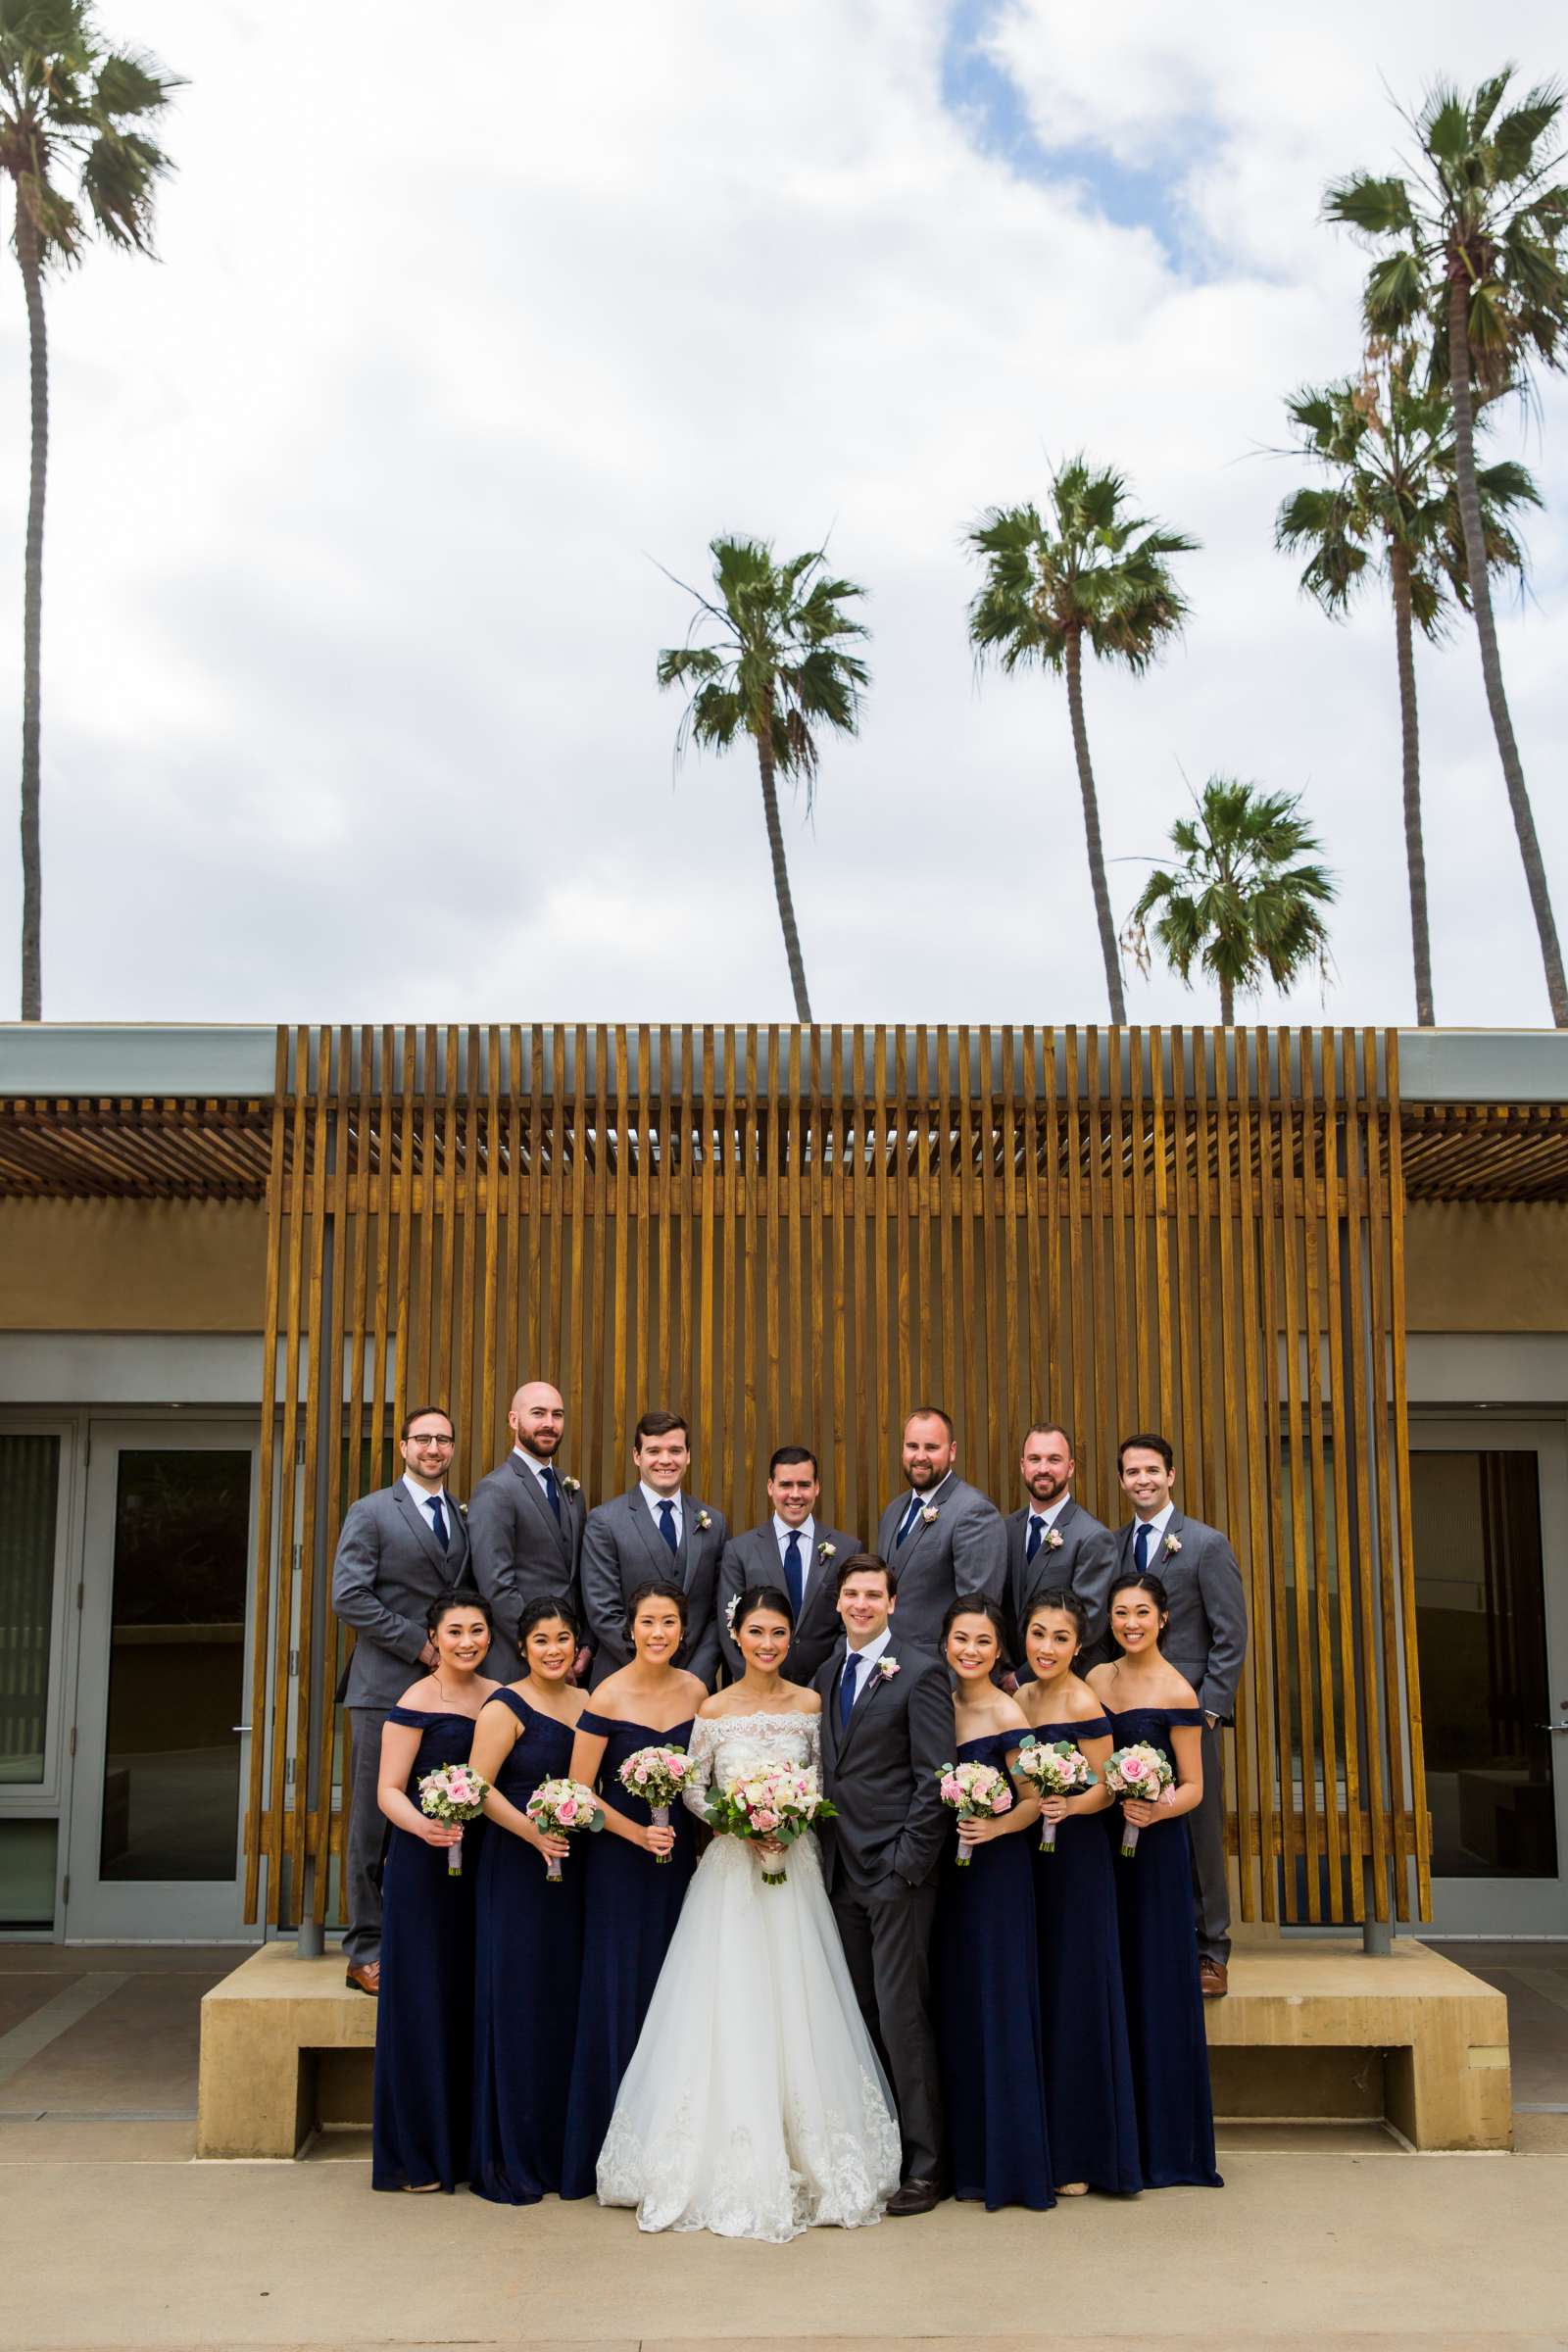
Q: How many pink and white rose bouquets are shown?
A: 7